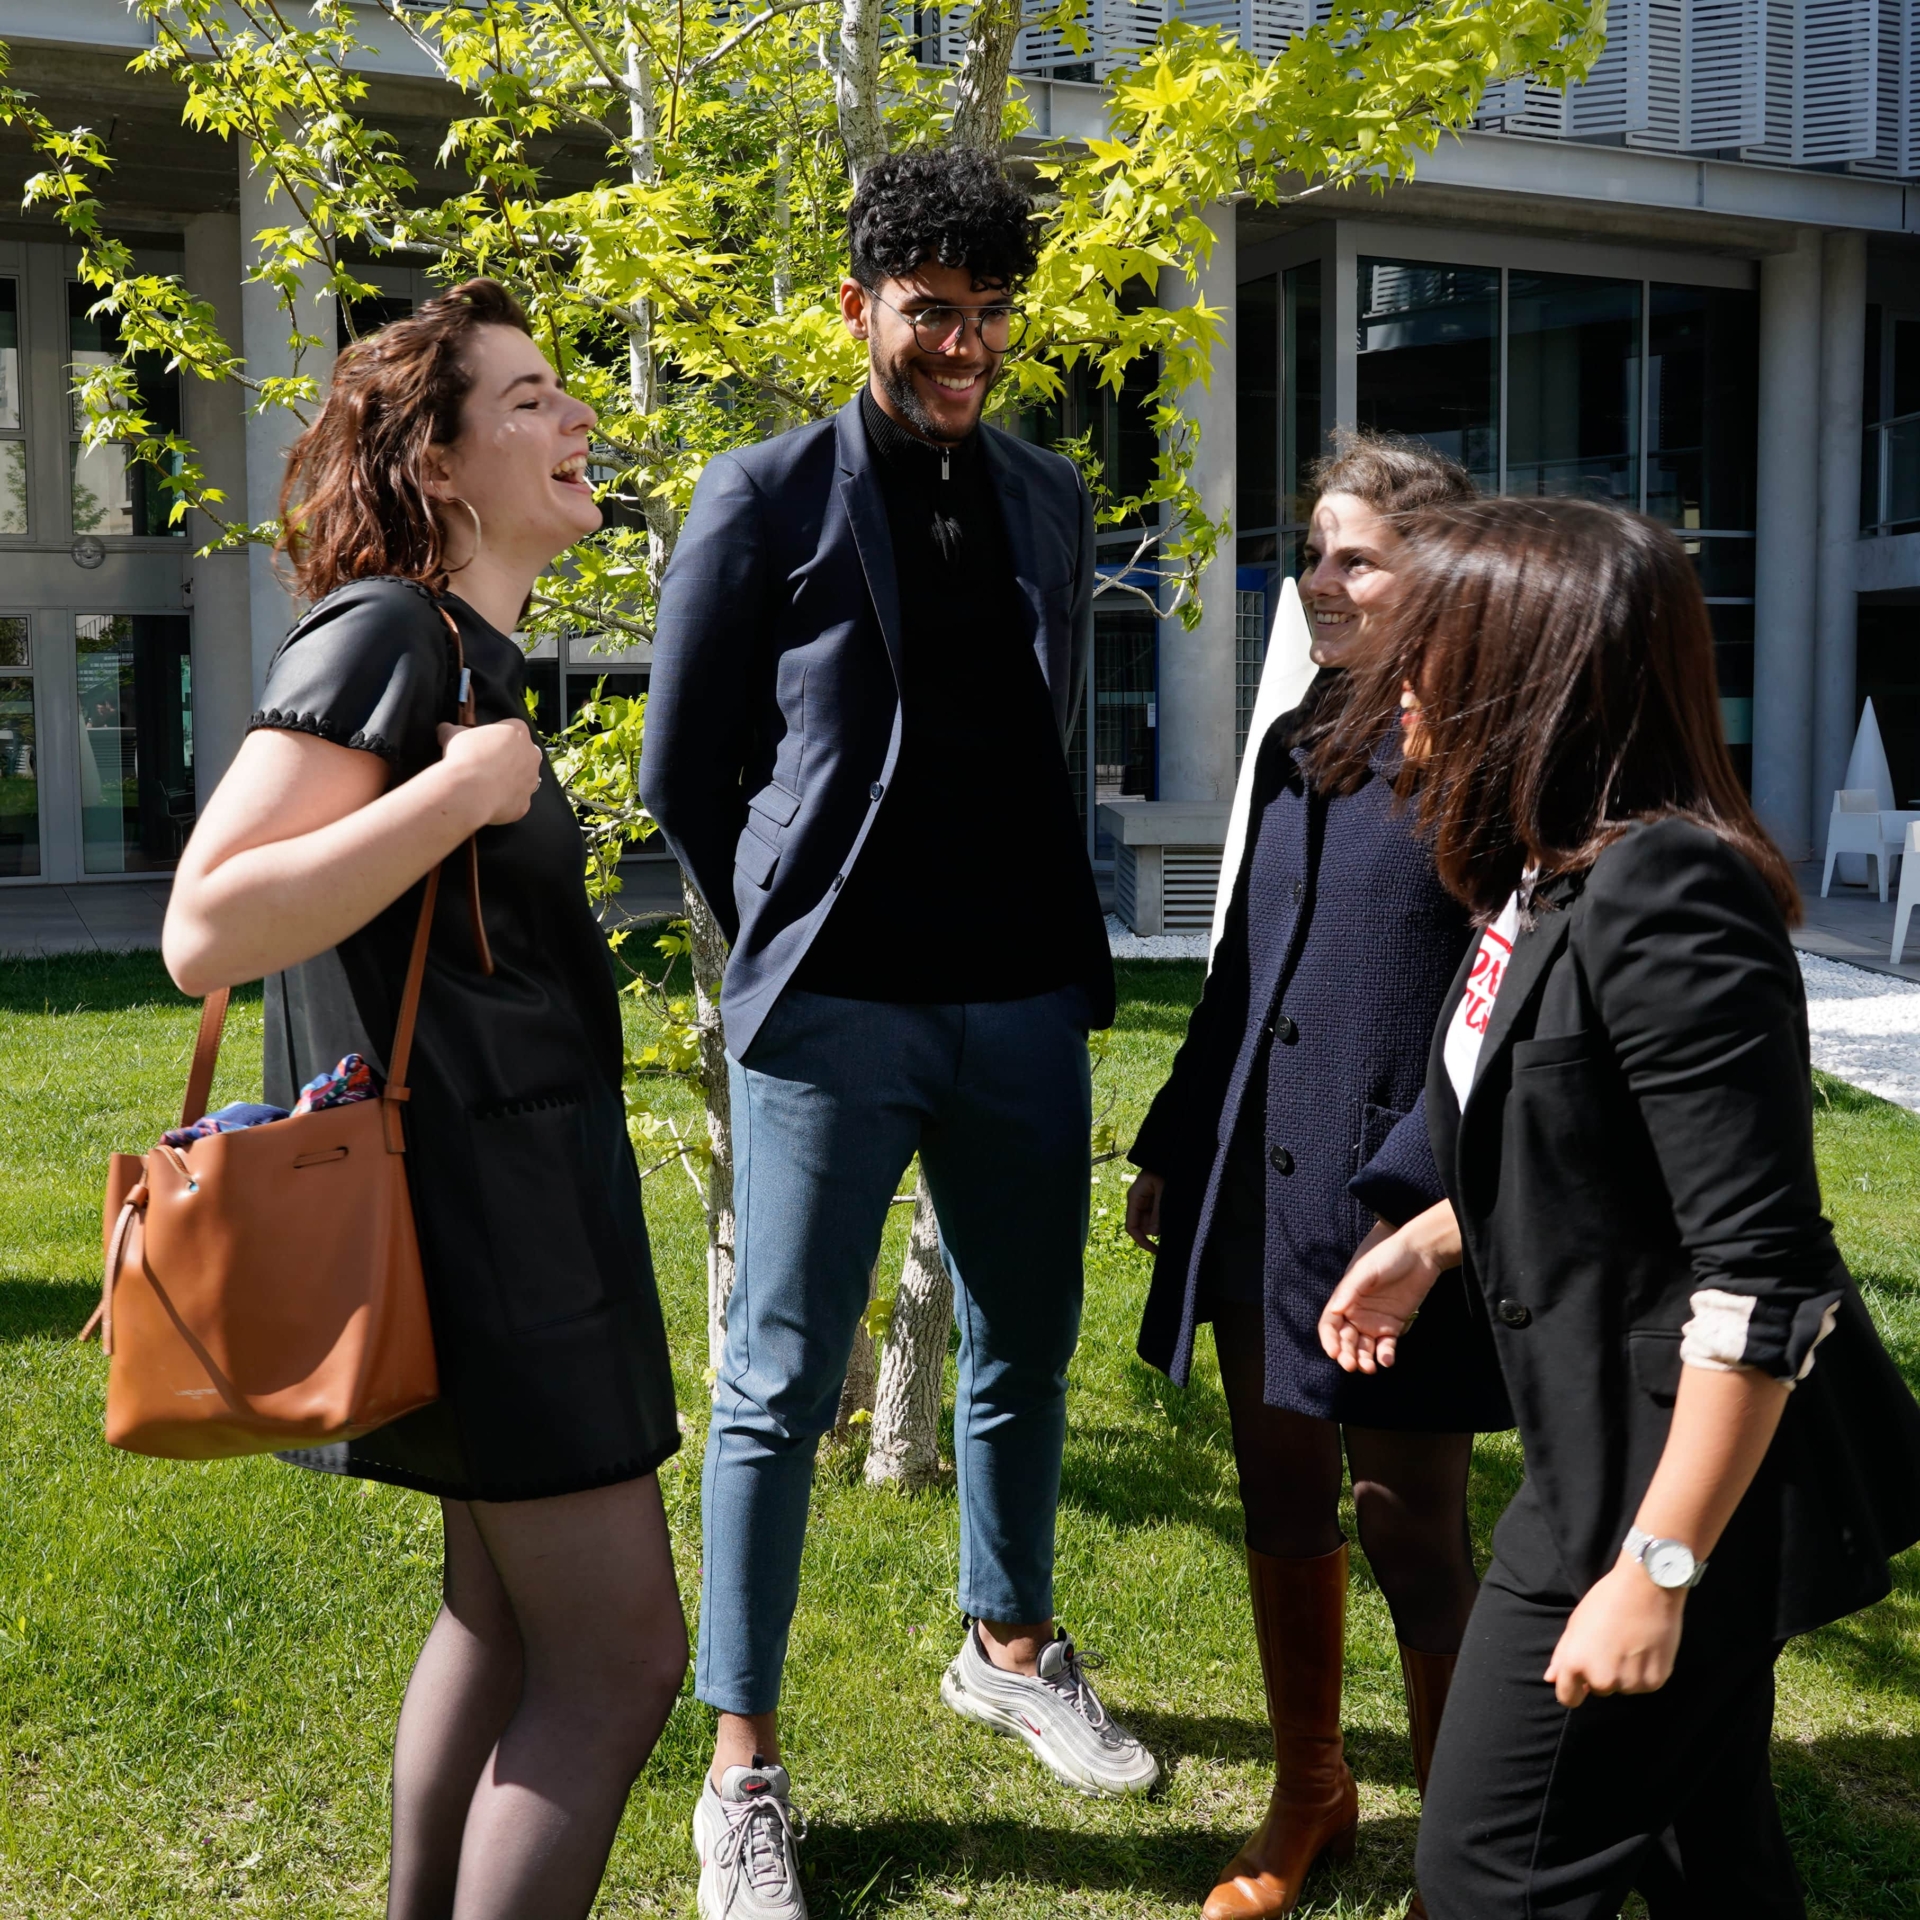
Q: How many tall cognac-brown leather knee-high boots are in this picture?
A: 2